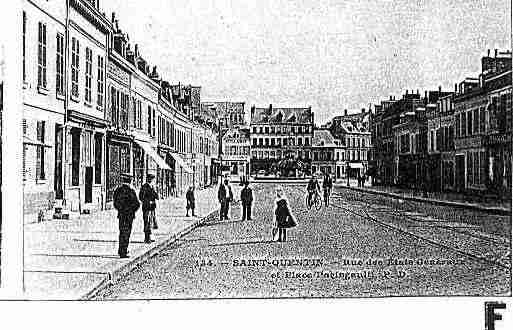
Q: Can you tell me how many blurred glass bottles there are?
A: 0